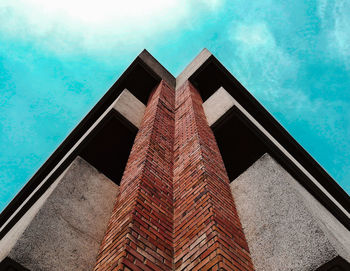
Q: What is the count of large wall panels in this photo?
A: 2